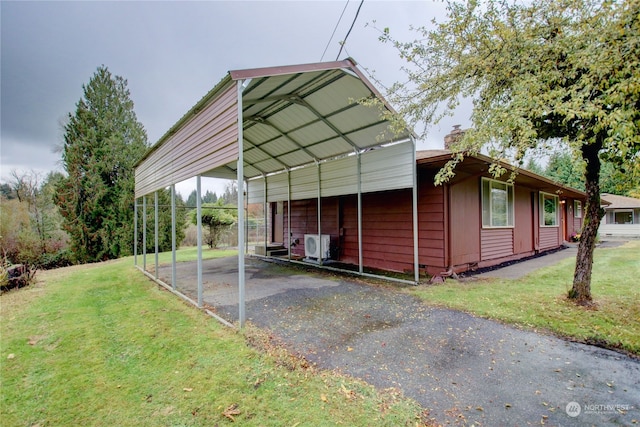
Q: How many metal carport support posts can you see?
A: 12